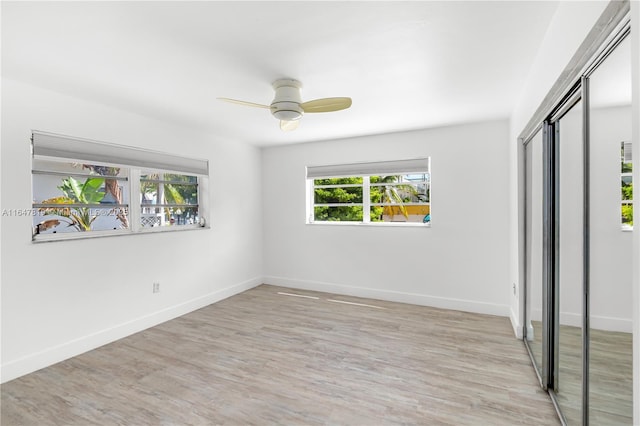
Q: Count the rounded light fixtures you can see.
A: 1